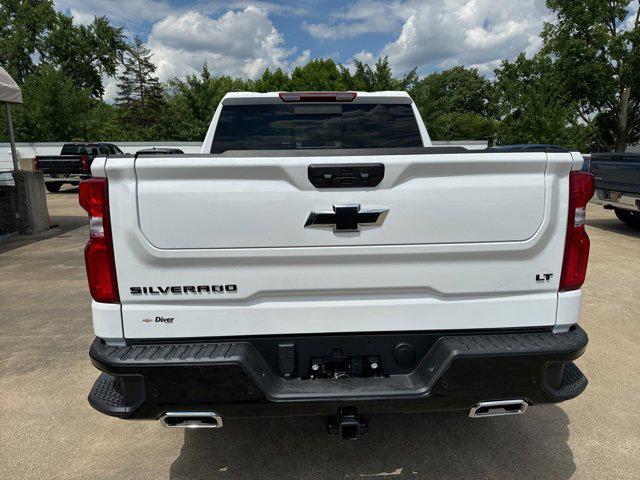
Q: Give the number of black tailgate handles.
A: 1